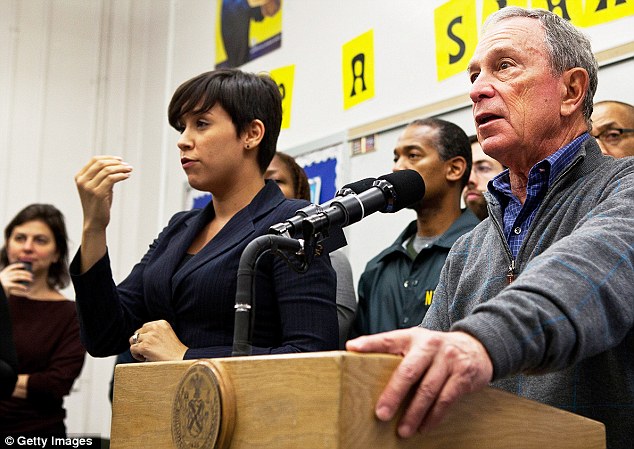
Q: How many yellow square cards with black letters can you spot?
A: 6